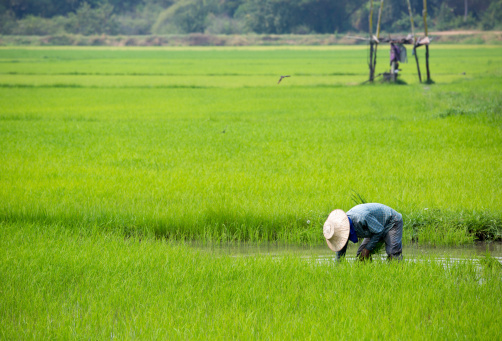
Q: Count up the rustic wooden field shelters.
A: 1